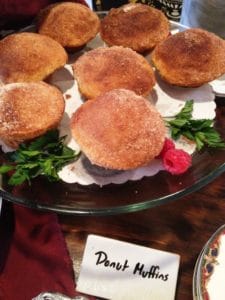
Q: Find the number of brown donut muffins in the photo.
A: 7